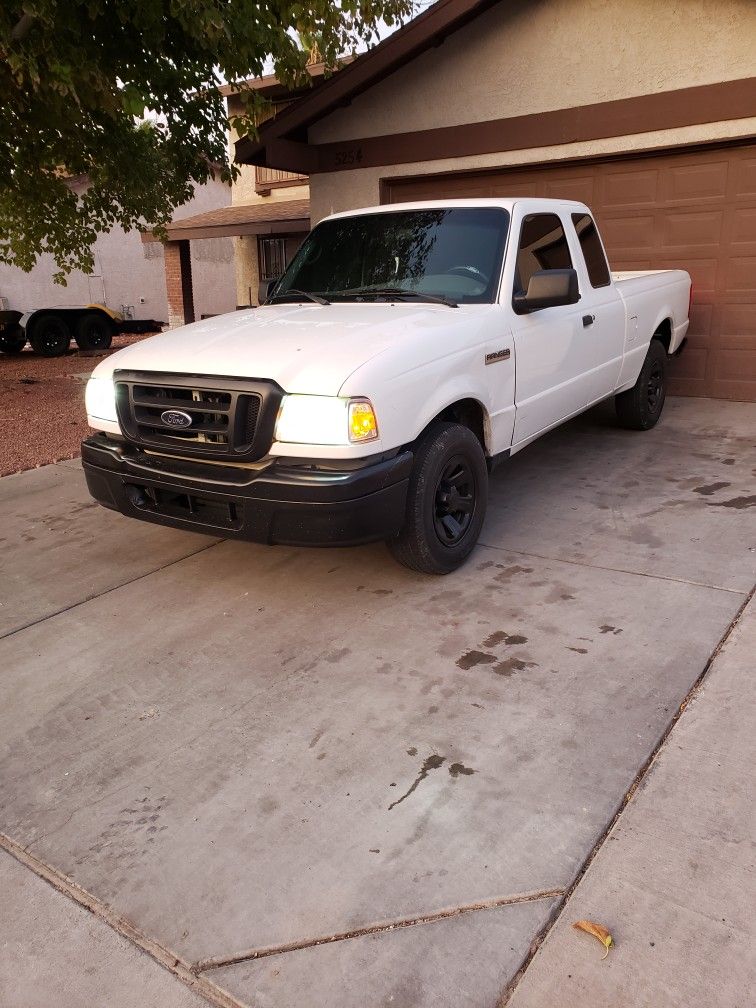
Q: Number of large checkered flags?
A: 0